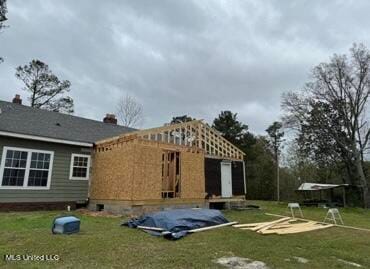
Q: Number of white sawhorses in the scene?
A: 2